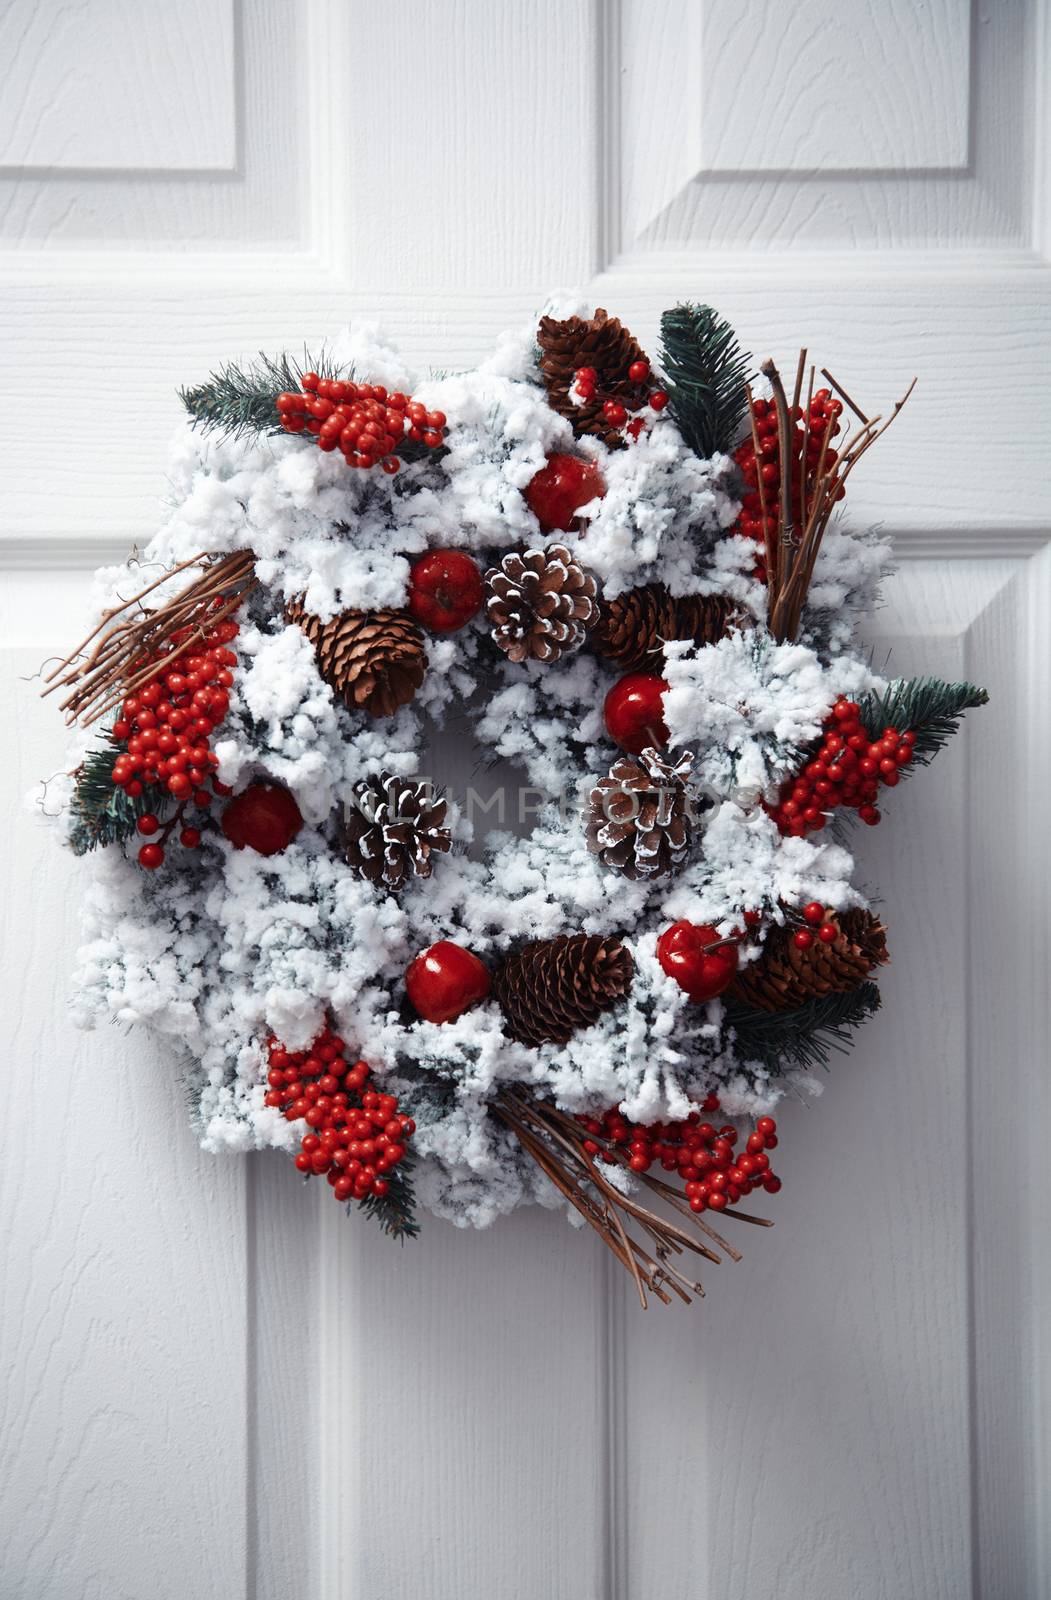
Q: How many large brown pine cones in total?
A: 5